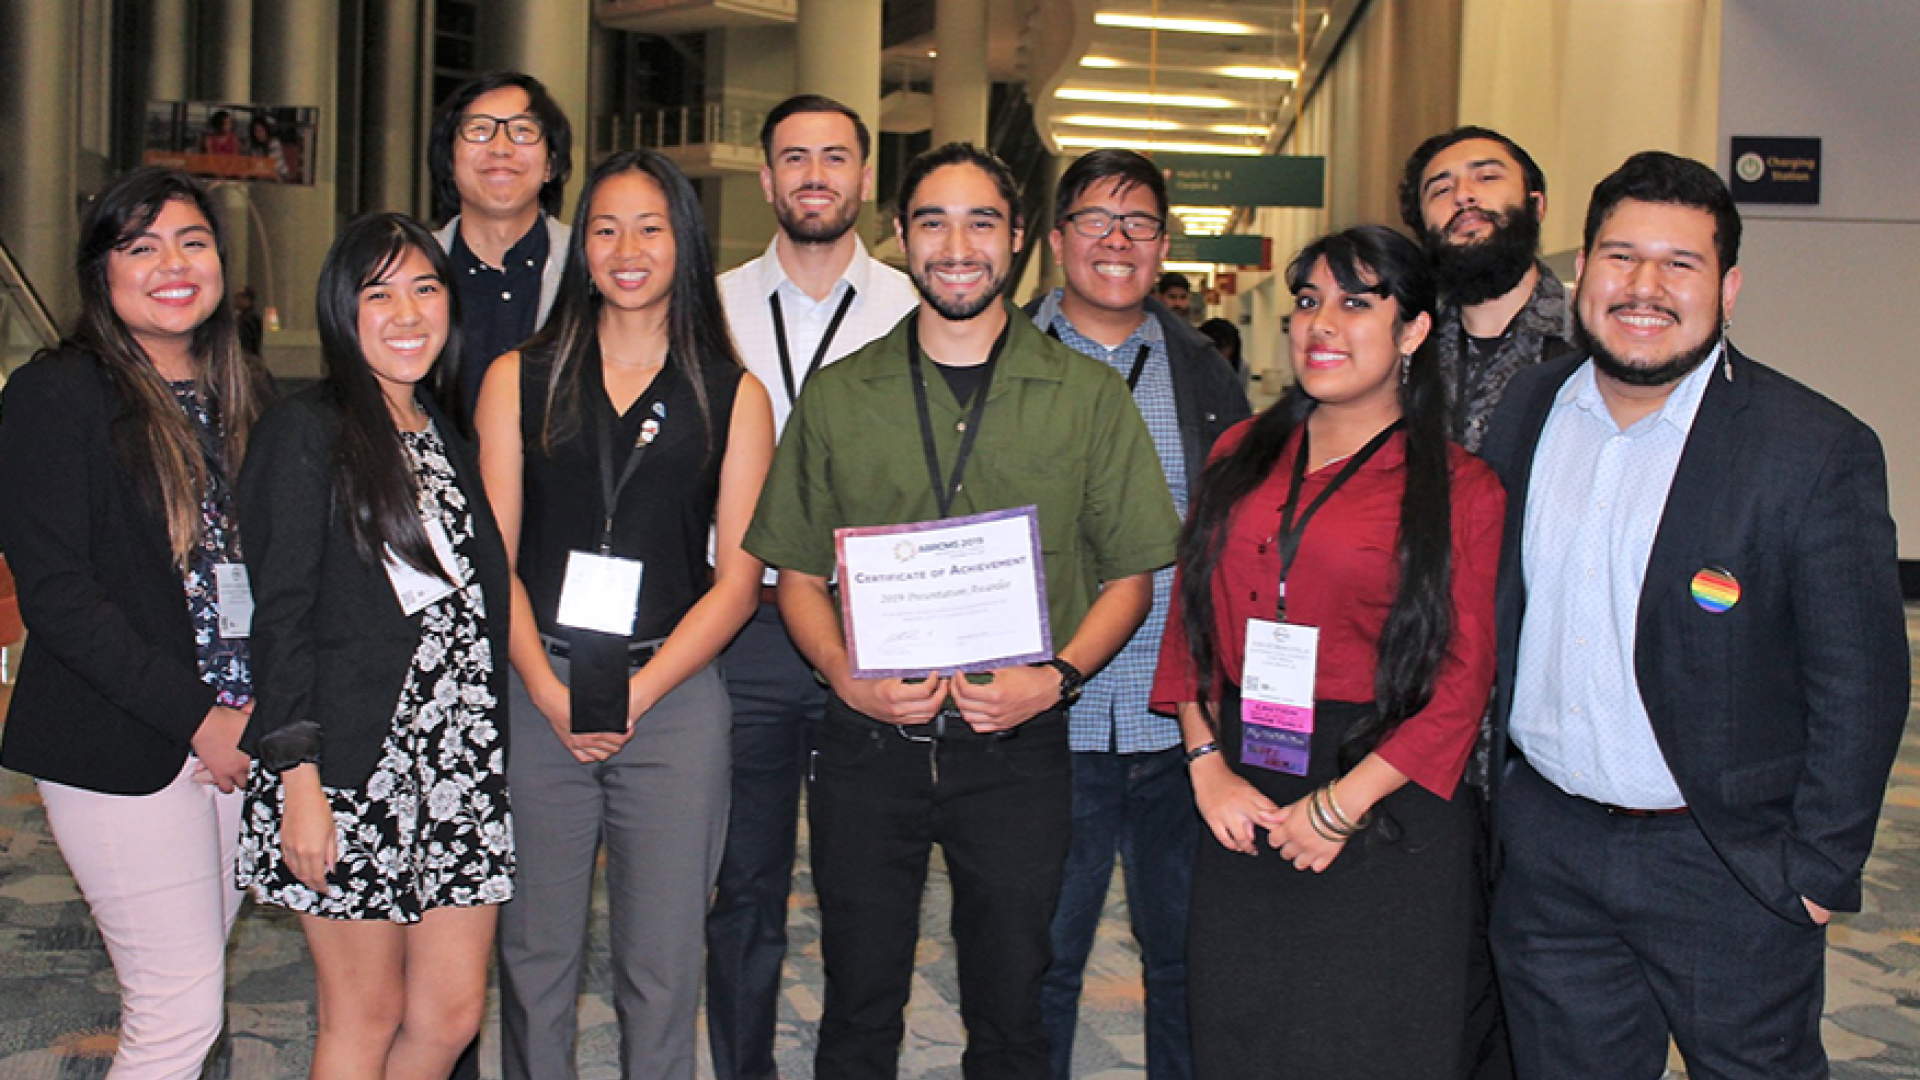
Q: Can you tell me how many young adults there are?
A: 10